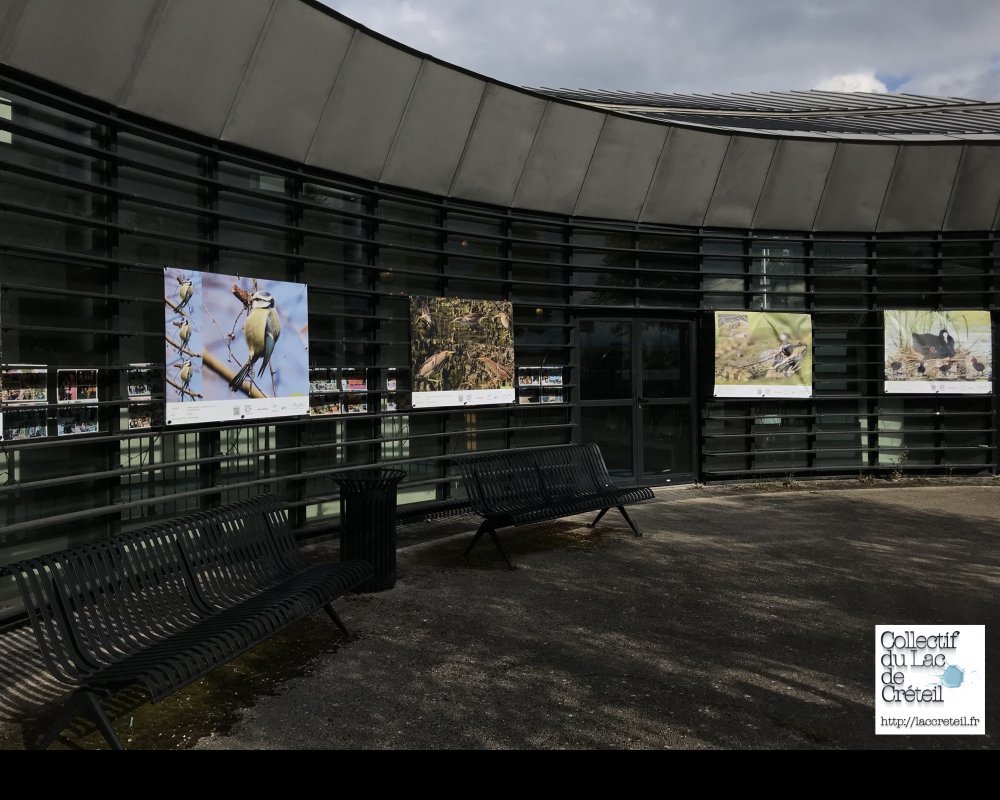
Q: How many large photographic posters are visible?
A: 4